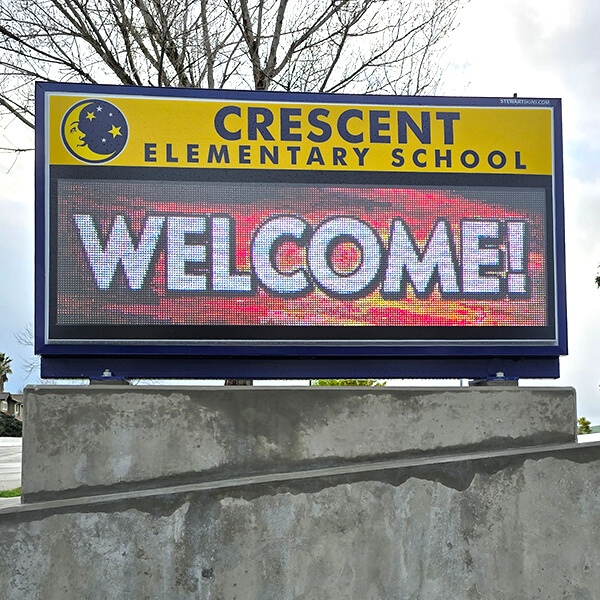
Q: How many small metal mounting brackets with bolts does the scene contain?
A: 2